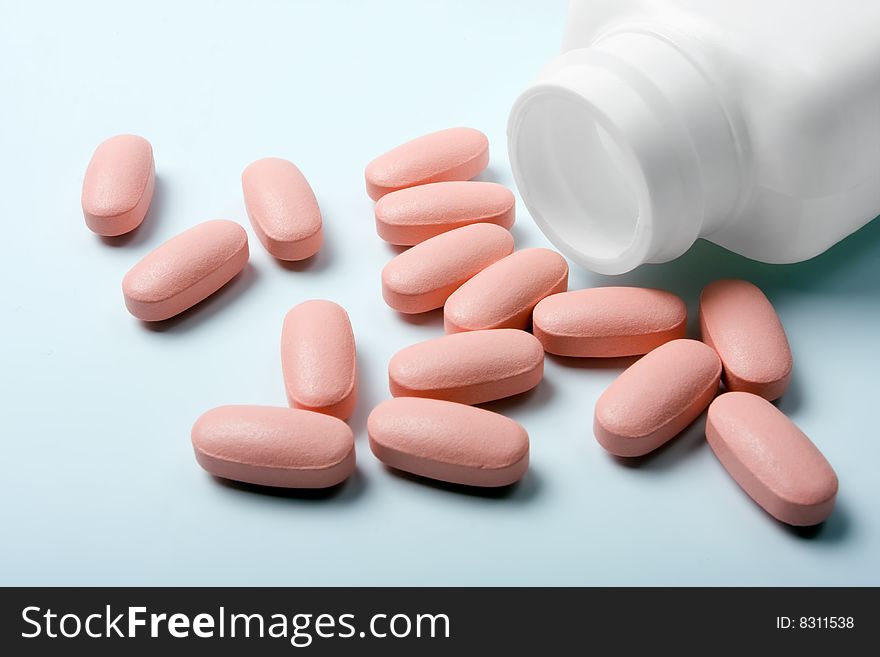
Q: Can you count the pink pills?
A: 15